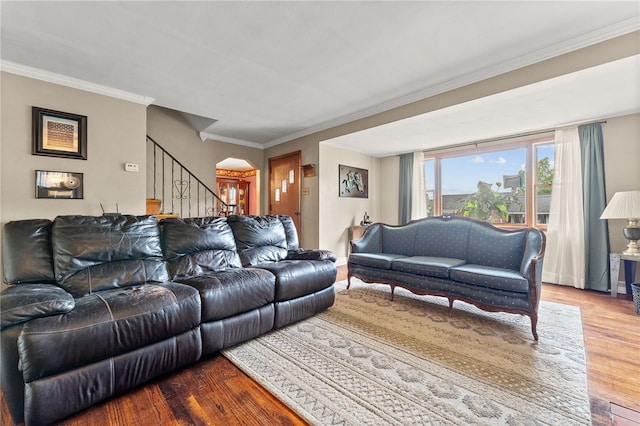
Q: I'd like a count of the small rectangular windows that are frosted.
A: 3